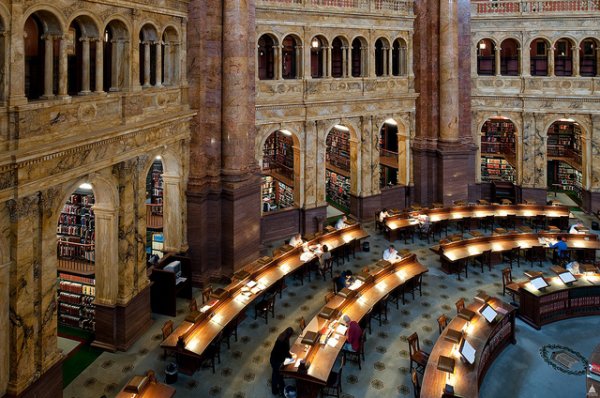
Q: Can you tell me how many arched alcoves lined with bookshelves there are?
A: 7